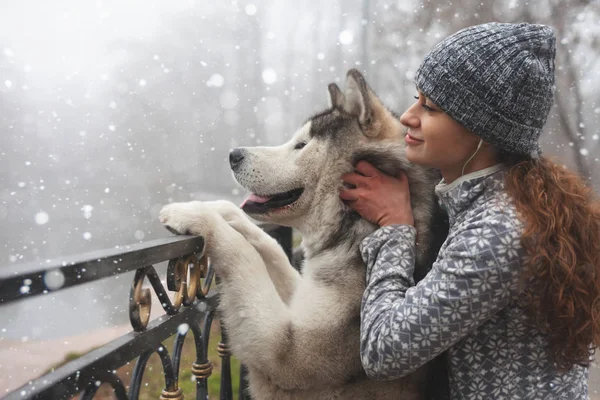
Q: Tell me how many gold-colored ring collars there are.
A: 3